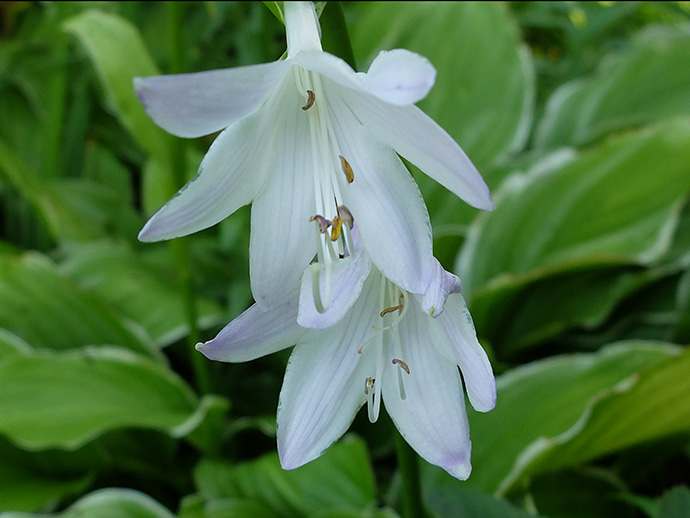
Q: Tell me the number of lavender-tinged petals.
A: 12